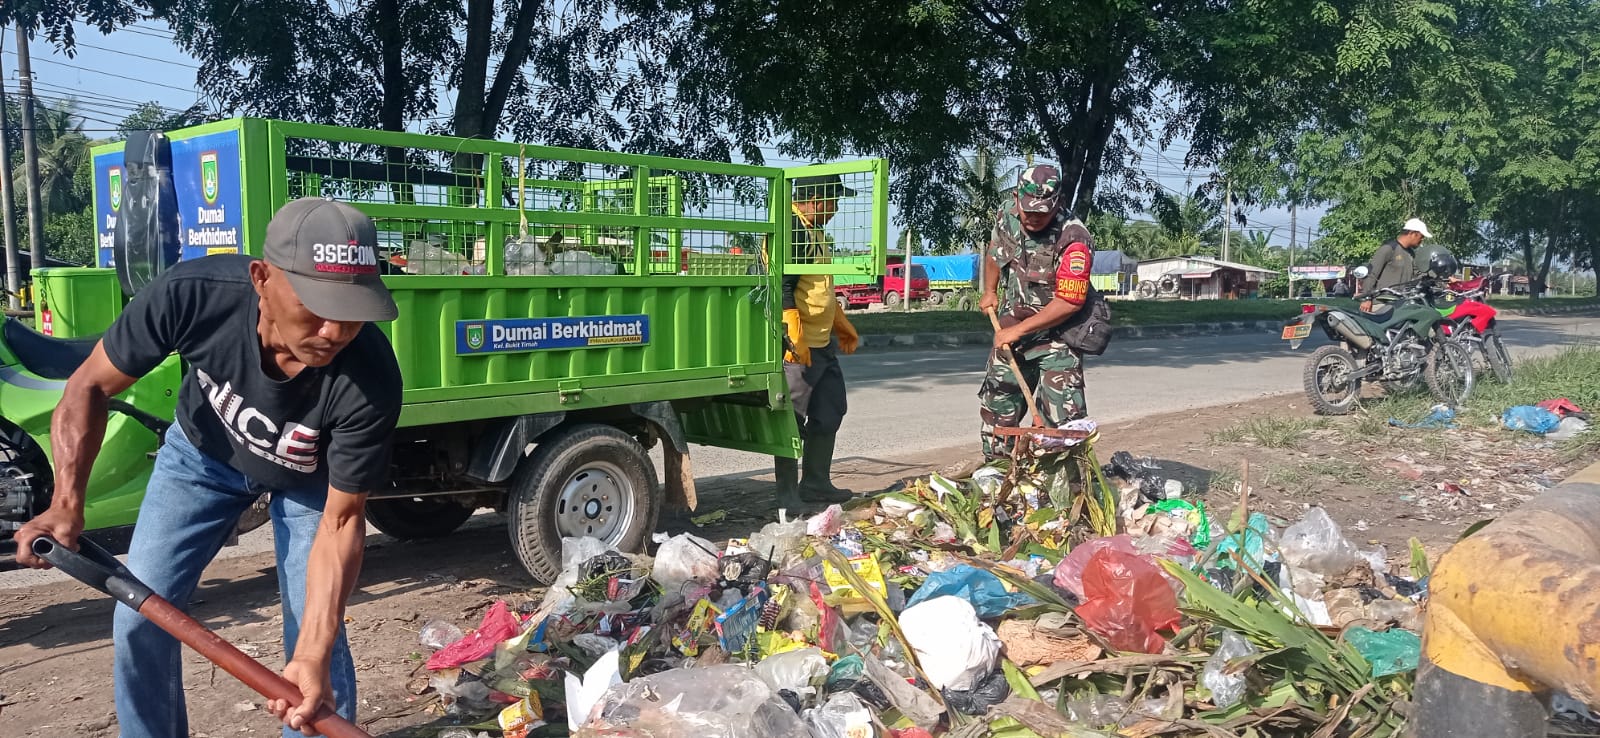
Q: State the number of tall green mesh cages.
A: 1